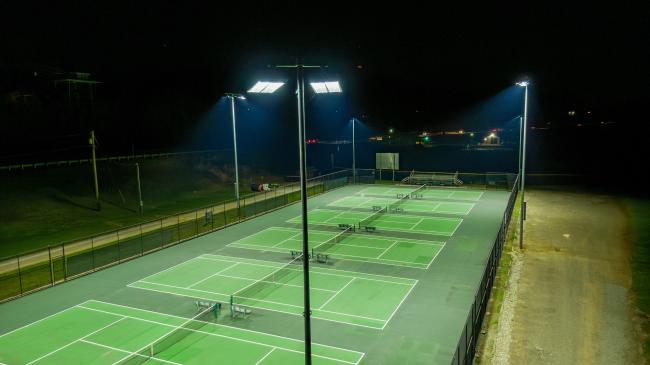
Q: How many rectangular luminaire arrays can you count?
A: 2